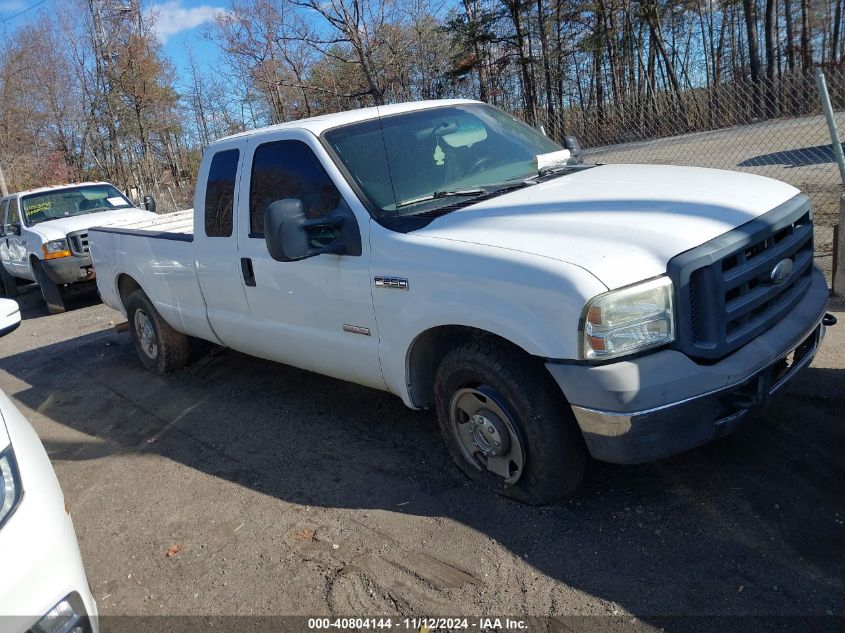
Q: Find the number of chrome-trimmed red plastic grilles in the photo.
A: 0